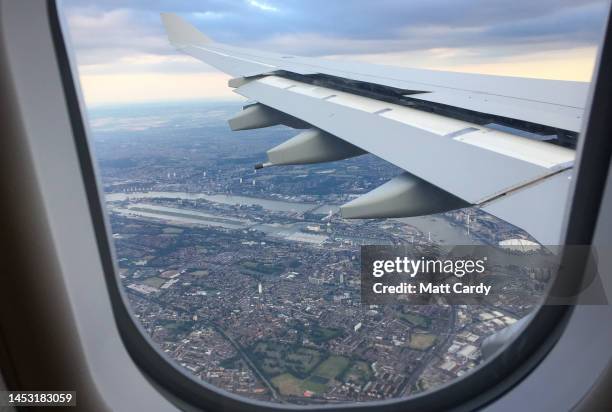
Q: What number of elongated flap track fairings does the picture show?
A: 3